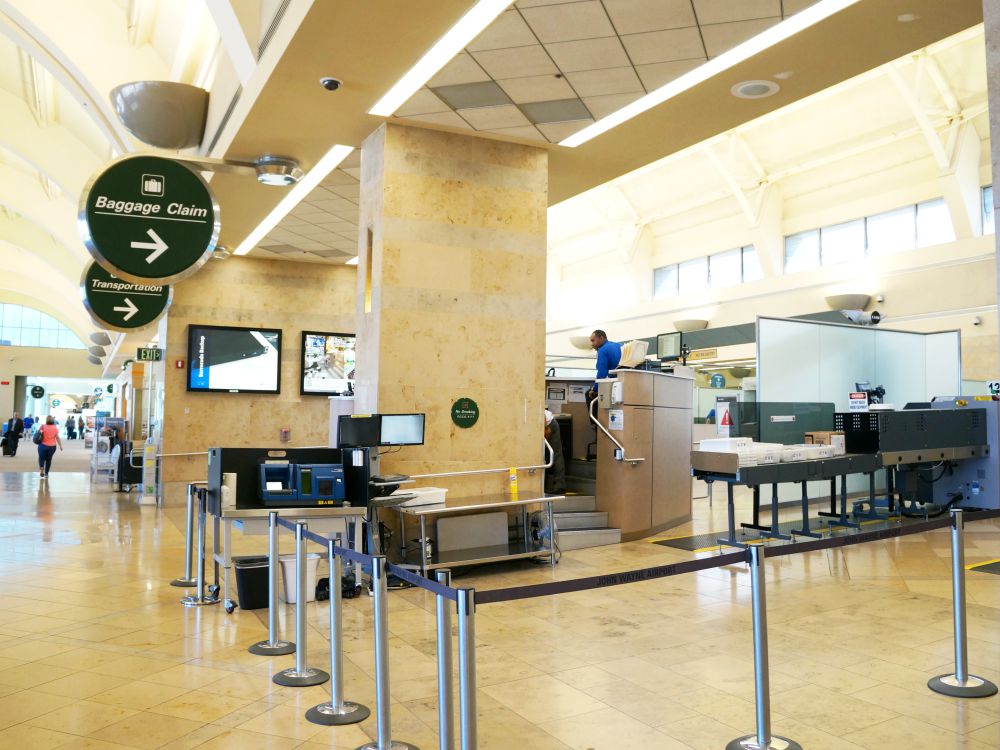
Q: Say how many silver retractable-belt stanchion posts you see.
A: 10